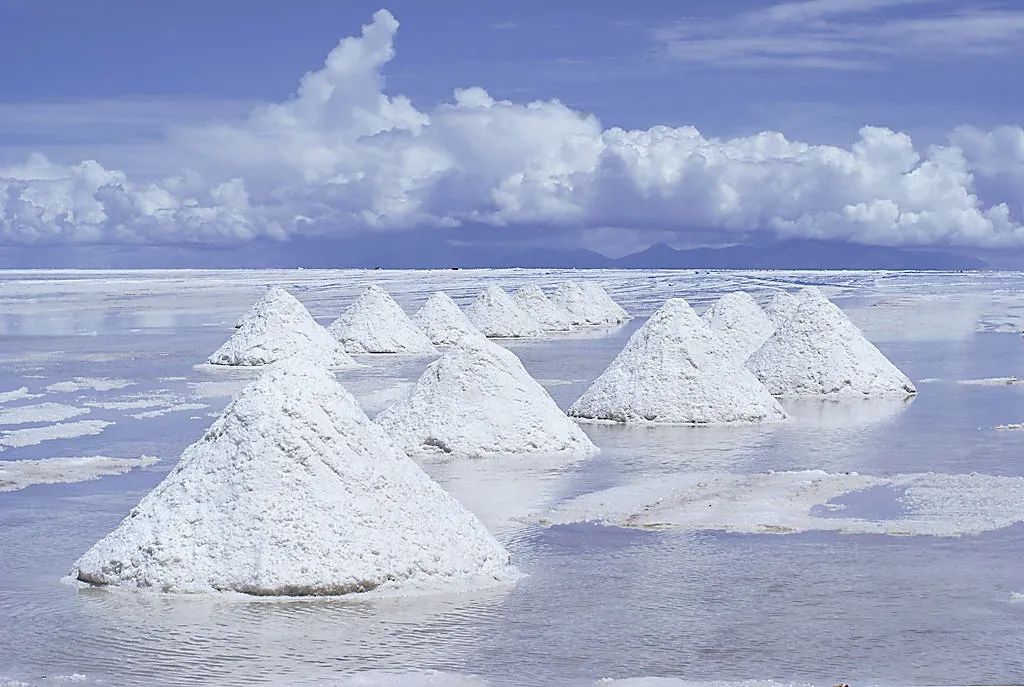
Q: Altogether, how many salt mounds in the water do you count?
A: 13